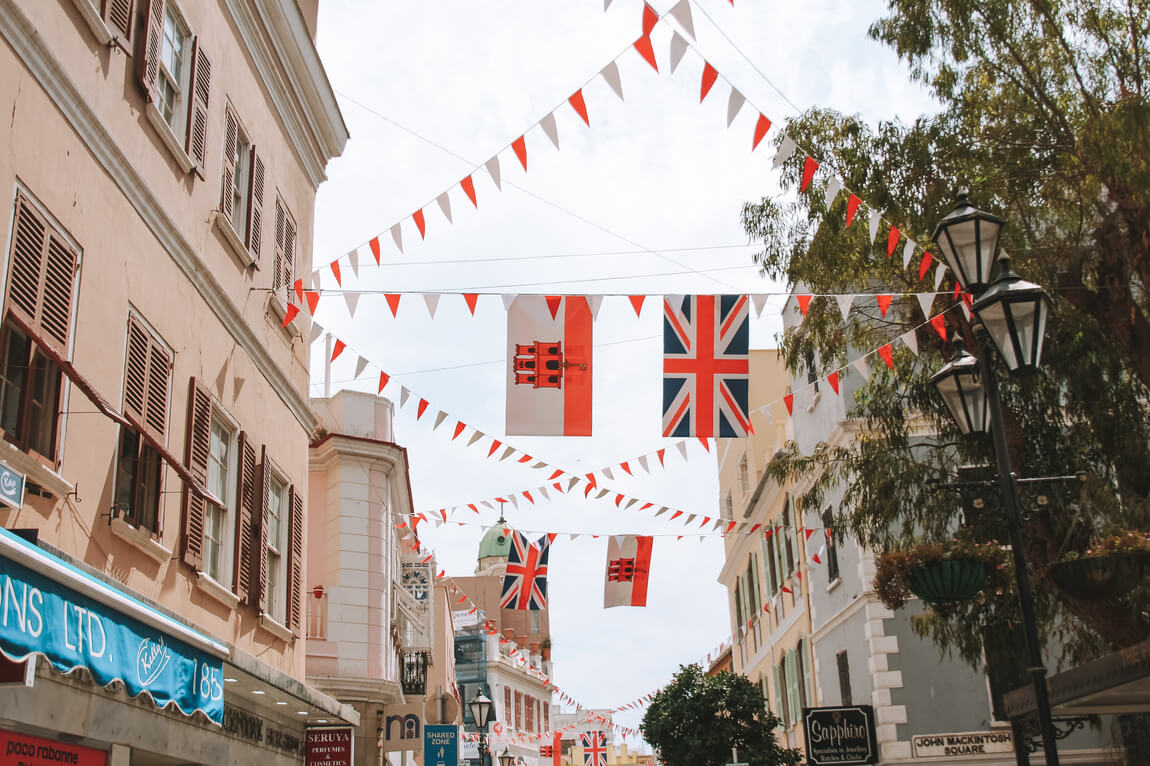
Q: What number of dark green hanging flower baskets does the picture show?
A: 2